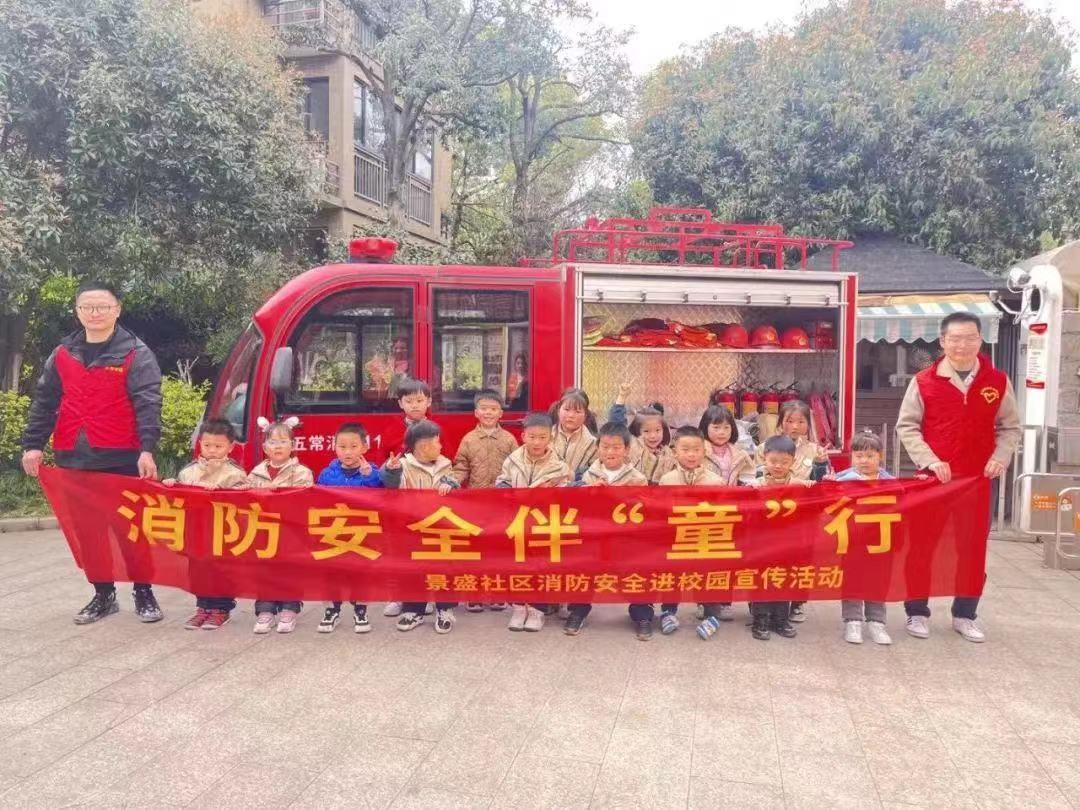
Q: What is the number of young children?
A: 15